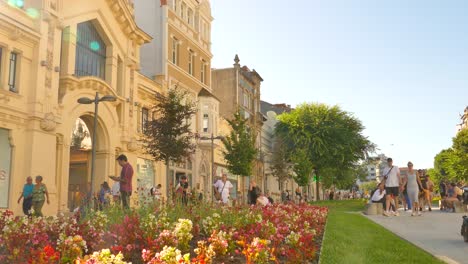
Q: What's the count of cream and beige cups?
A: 0